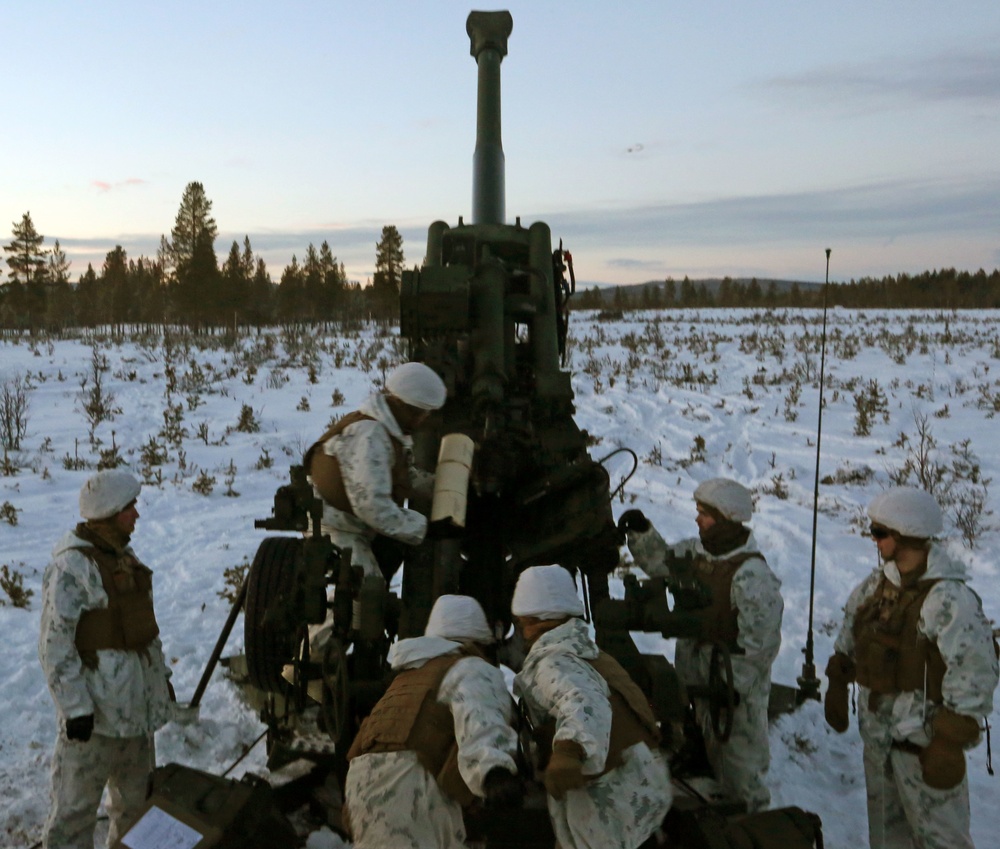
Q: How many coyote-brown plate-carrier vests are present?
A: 6